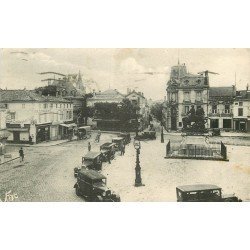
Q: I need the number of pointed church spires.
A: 1